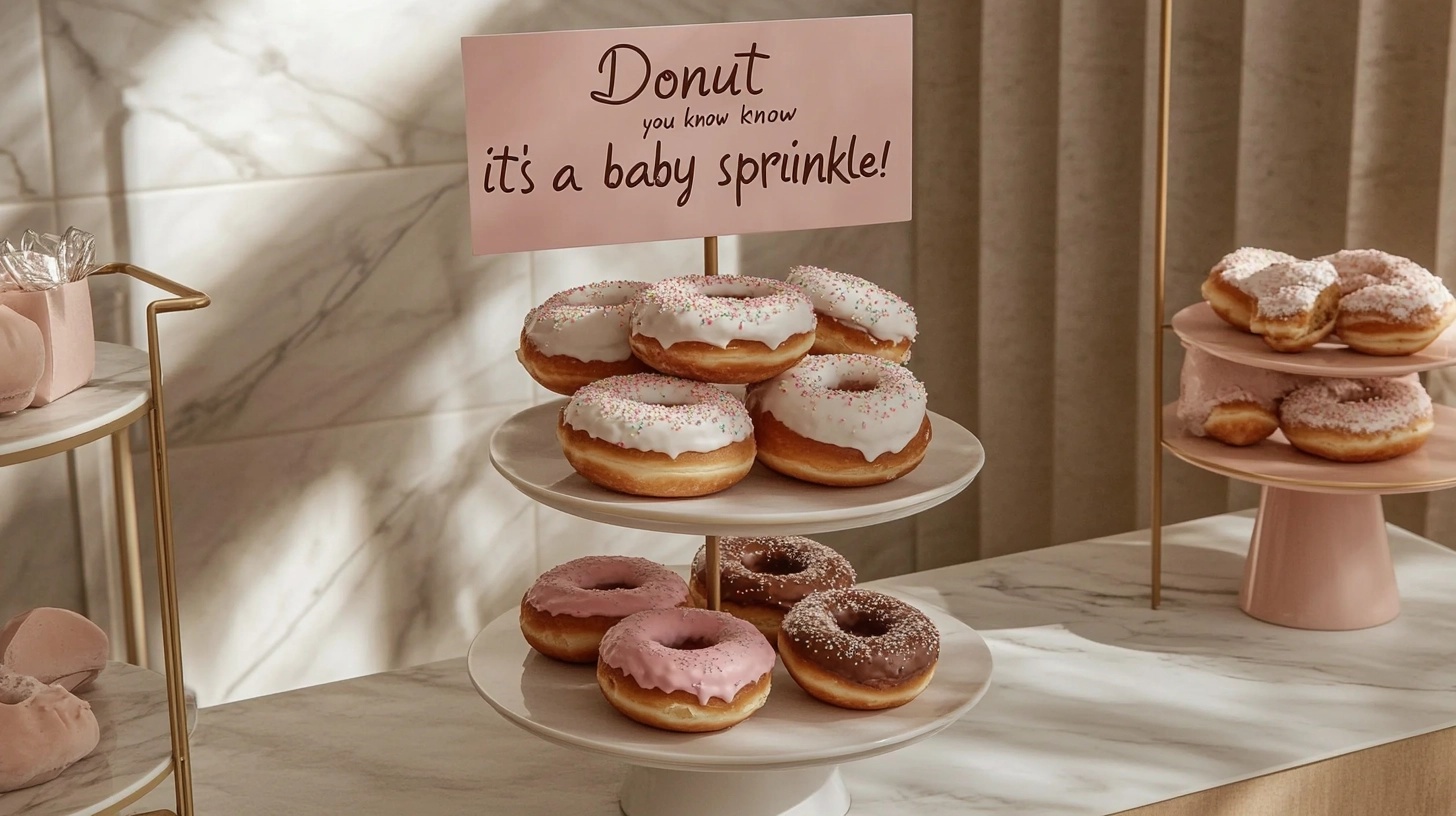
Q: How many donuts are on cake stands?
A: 13